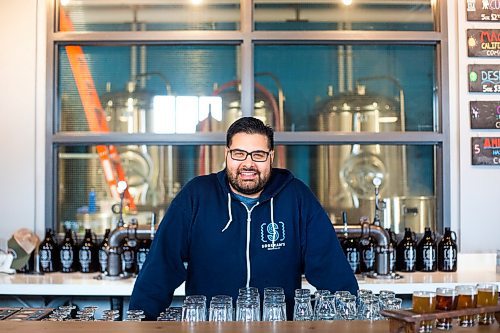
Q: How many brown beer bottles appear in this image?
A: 12